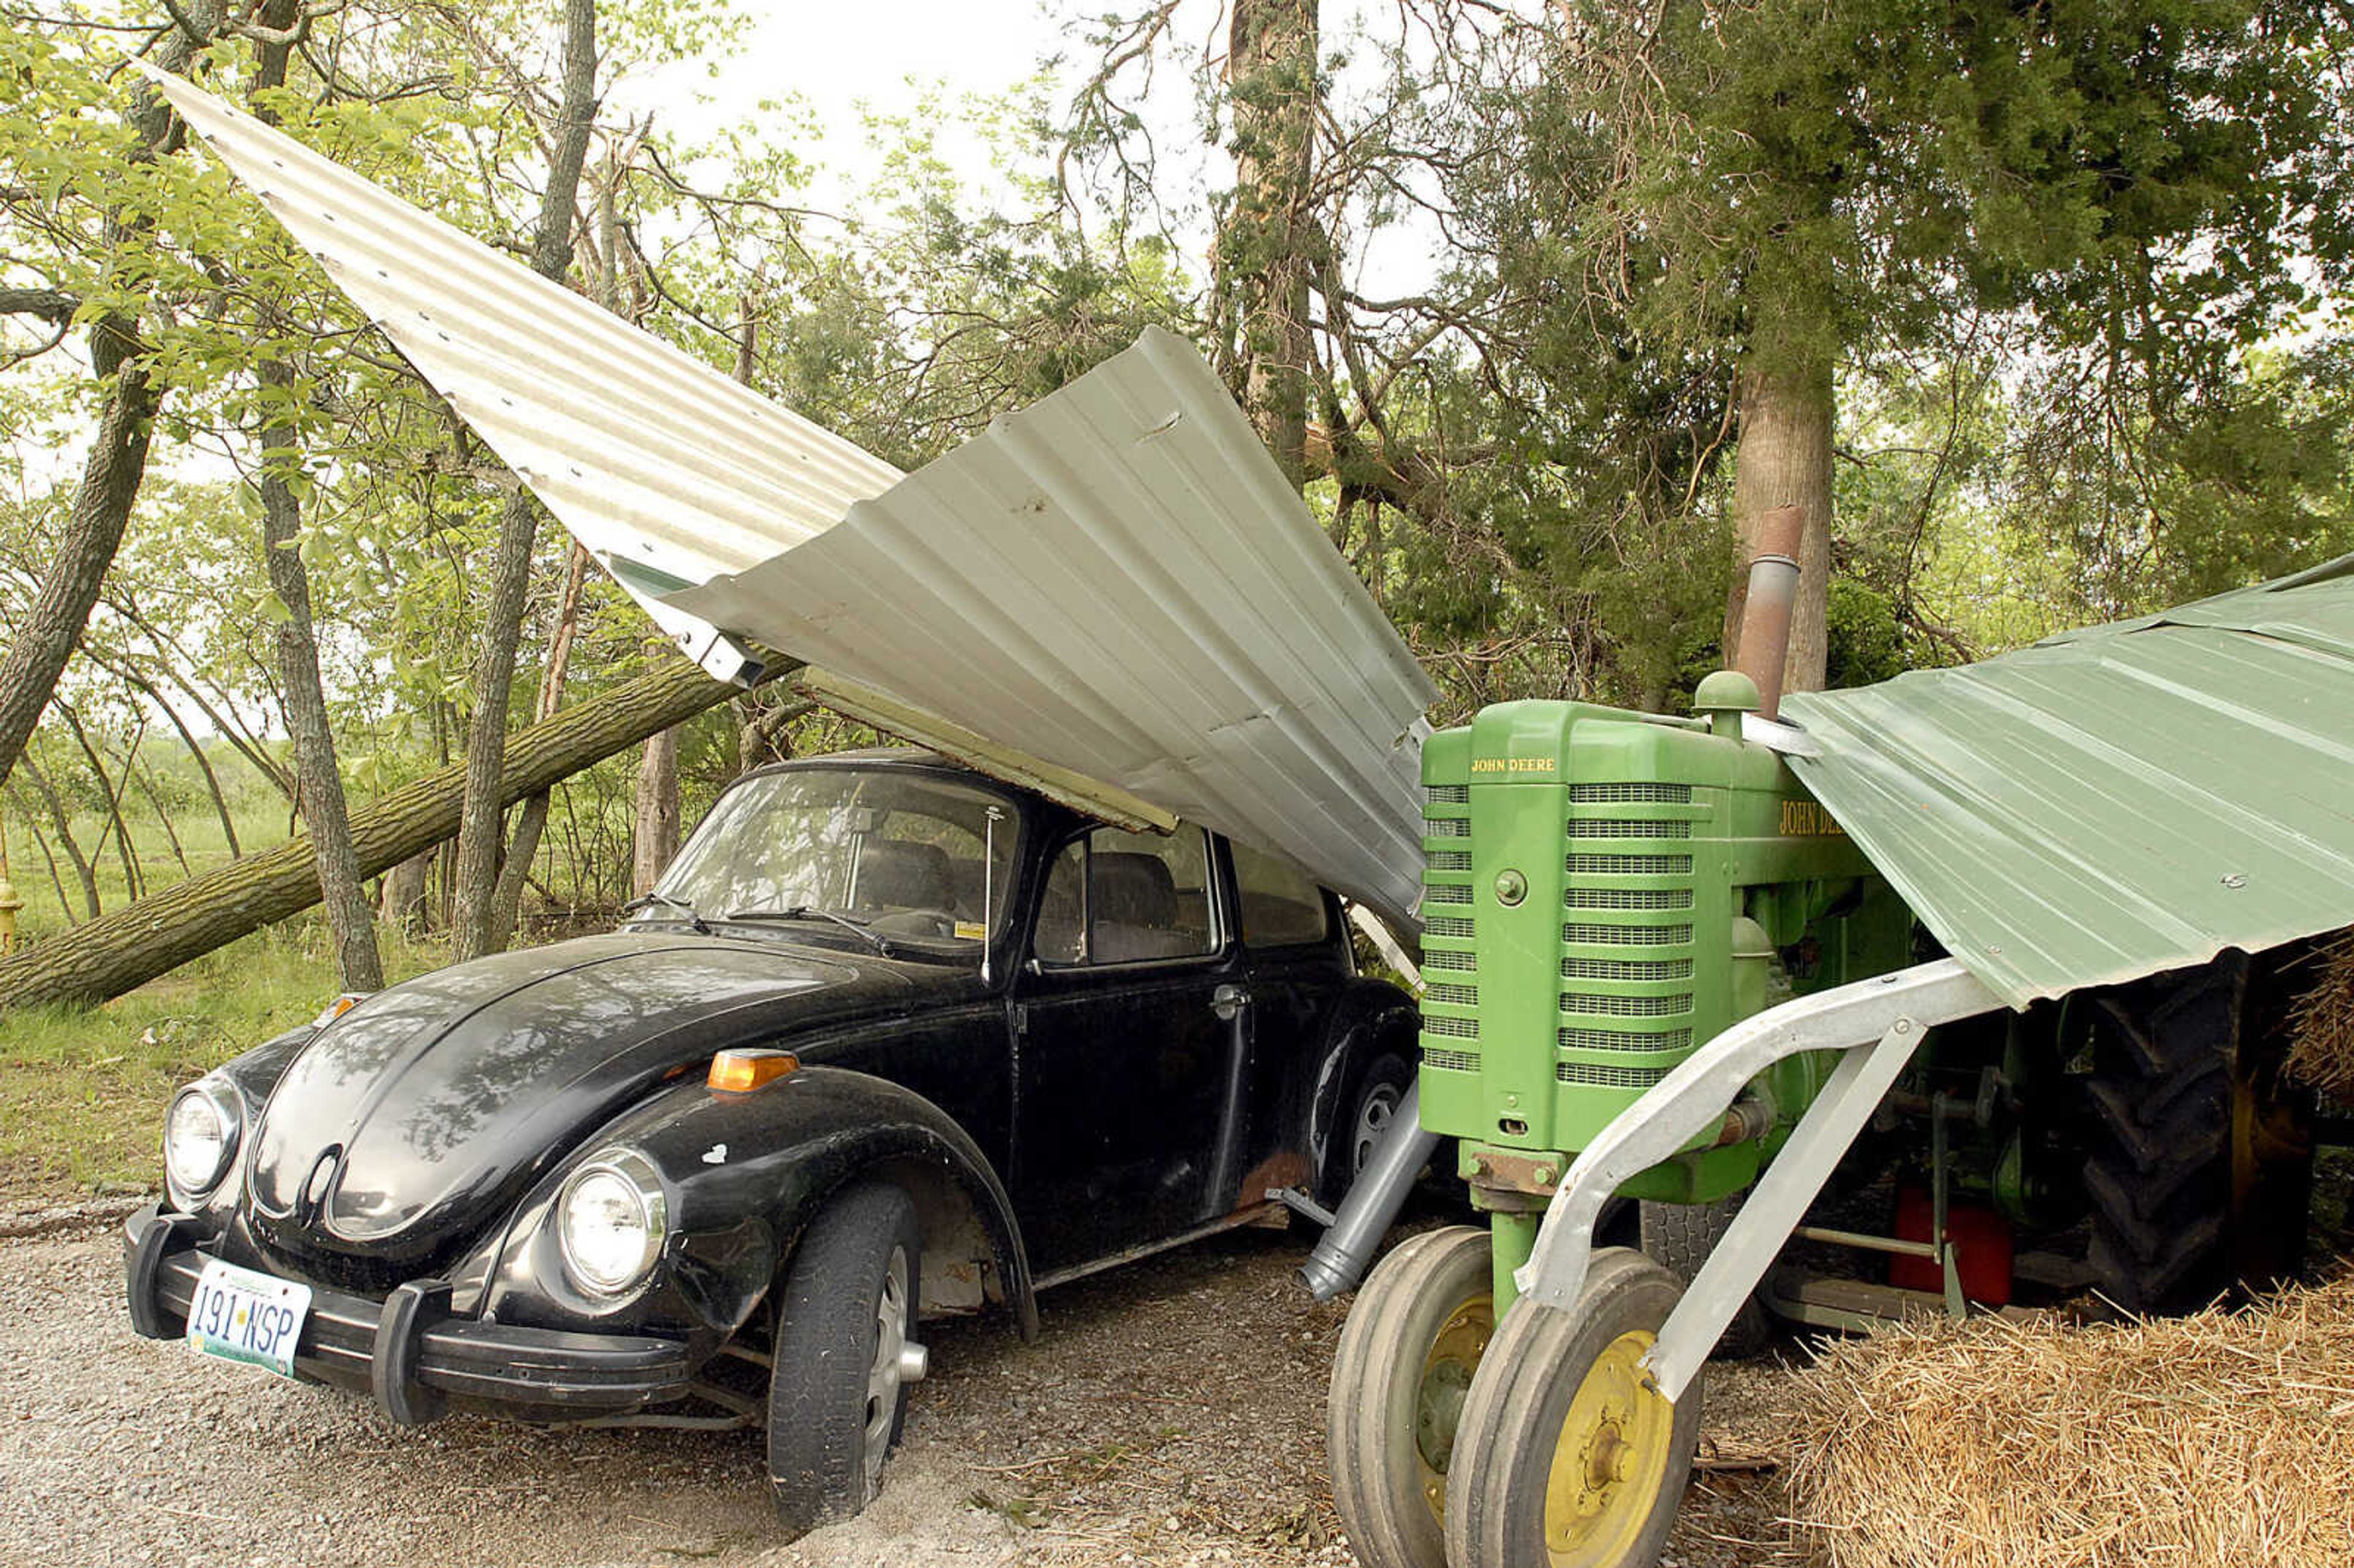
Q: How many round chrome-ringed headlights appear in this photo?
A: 2